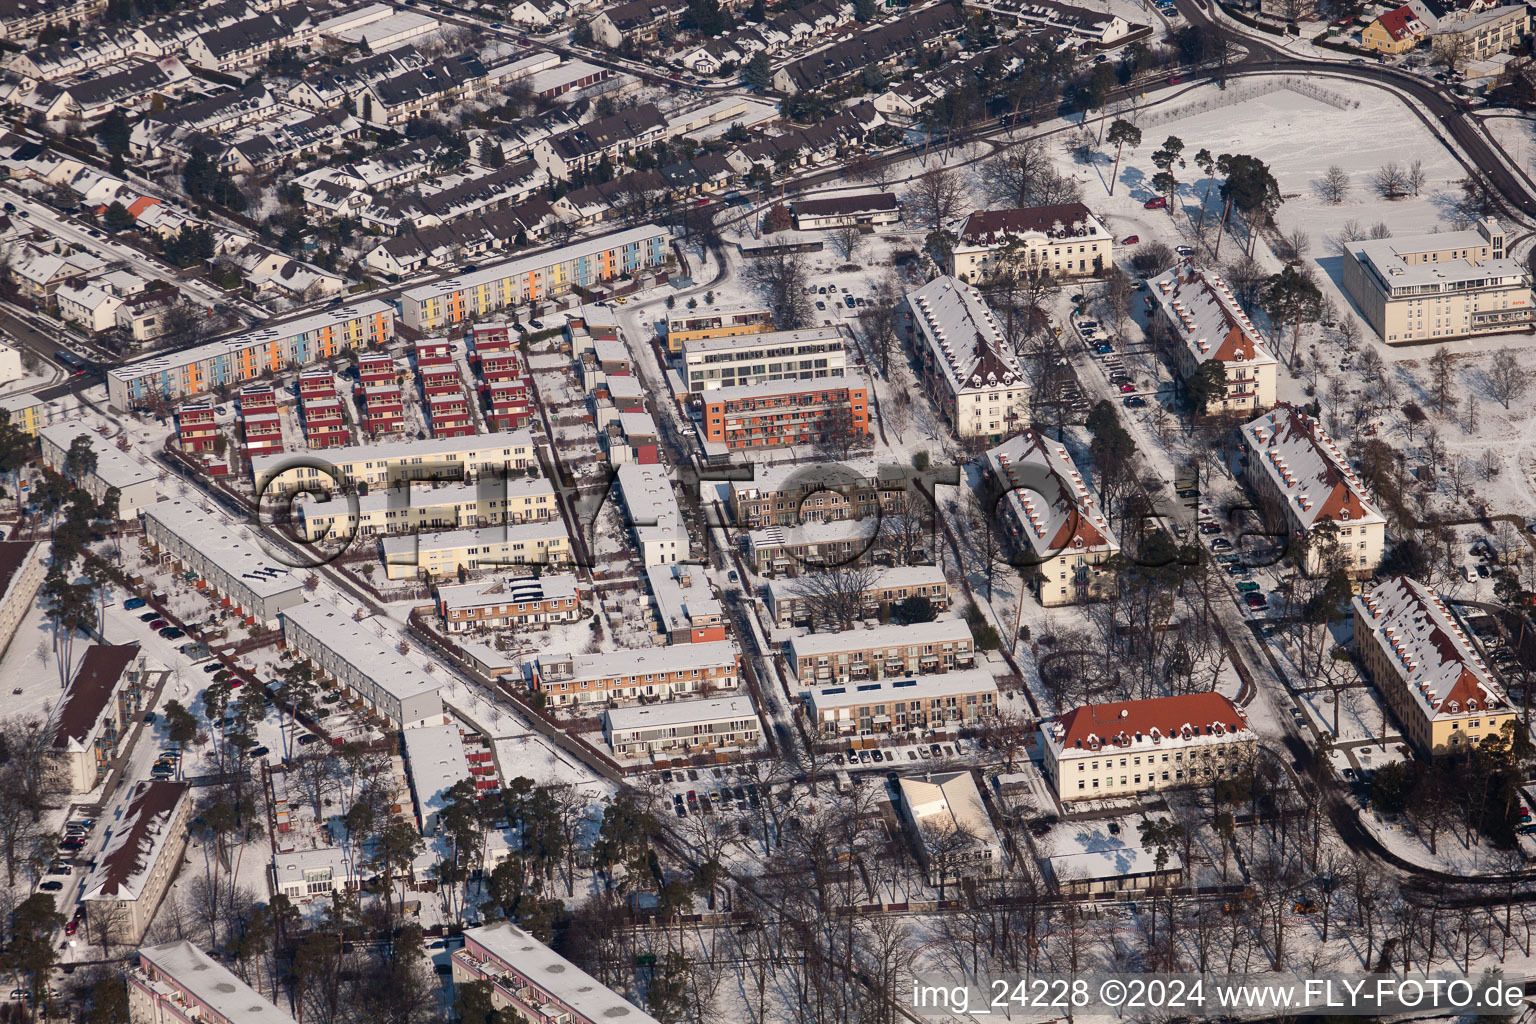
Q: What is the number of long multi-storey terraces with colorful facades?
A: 2